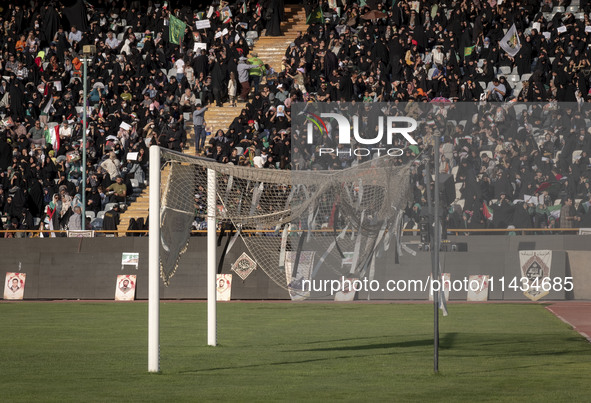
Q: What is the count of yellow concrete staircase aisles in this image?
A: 1